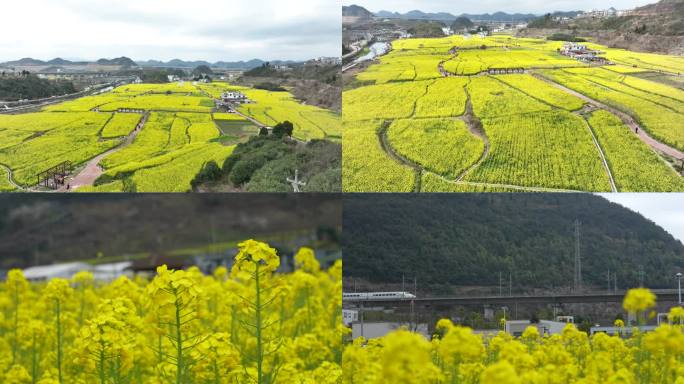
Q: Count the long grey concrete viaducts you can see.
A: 1